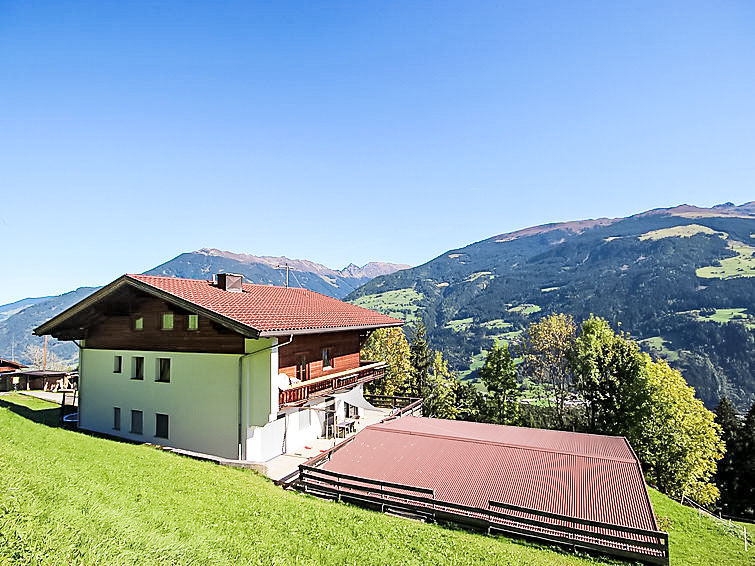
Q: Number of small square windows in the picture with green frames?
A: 3